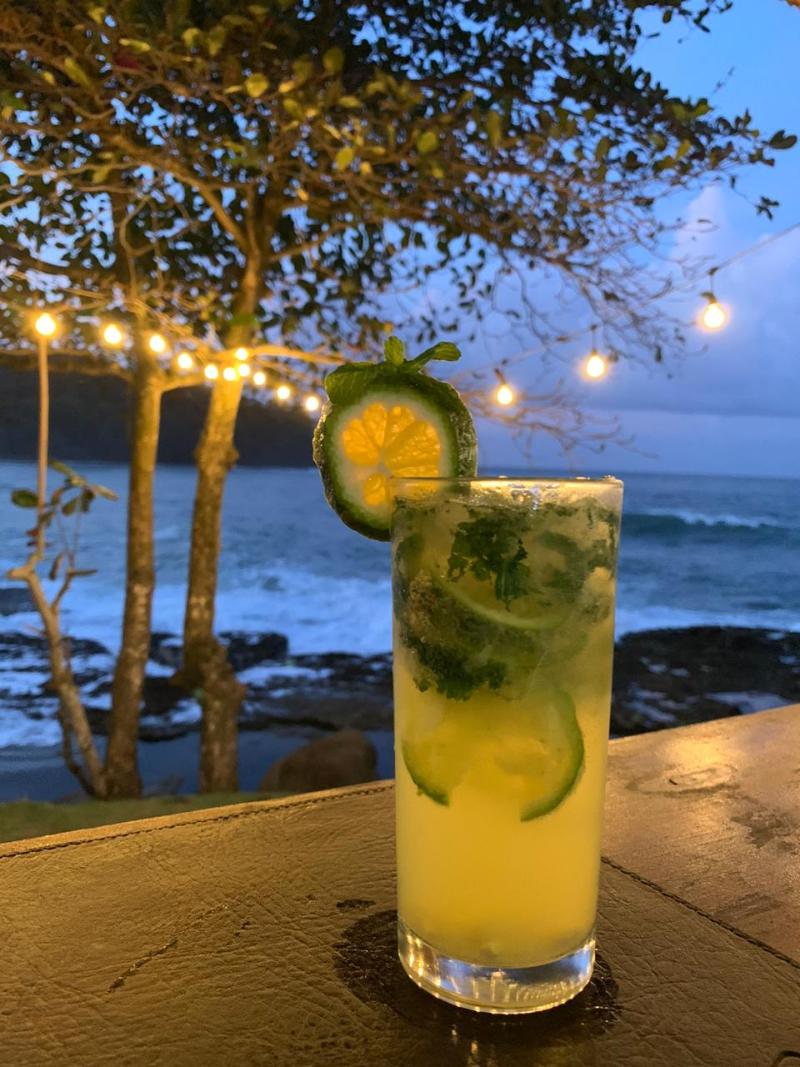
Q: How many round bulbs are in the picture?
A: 14